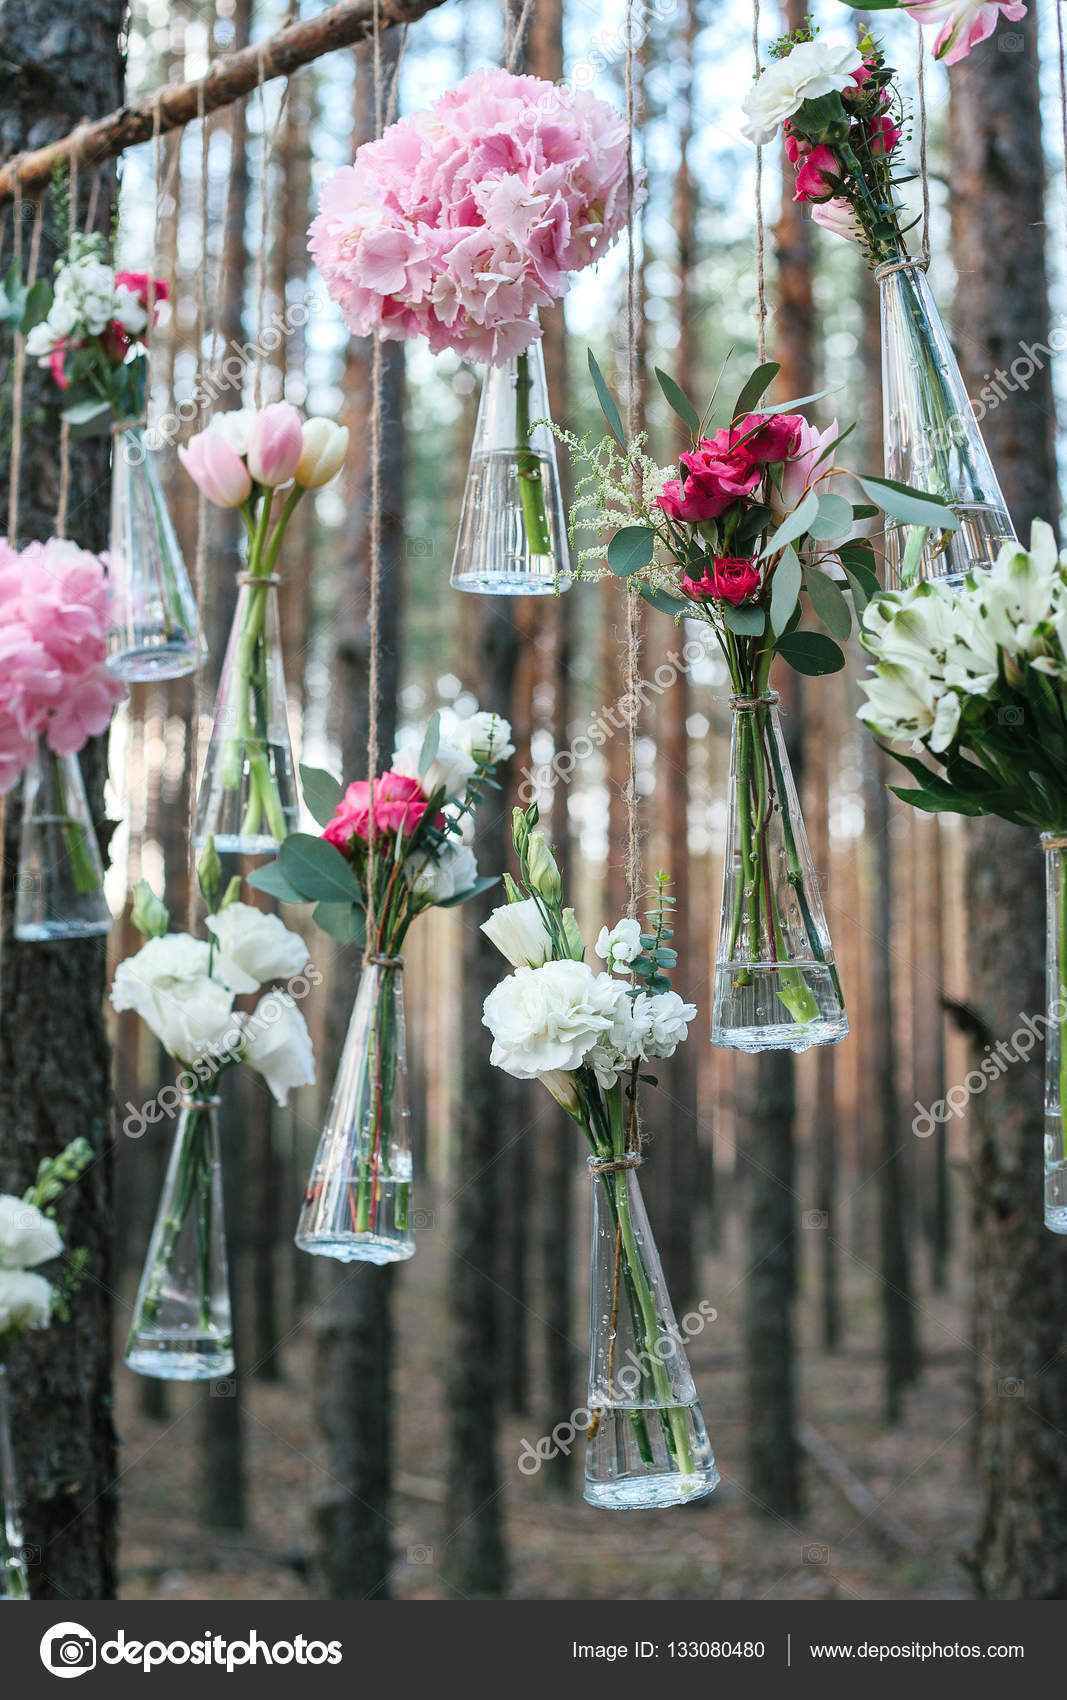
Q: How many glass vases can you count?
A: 11